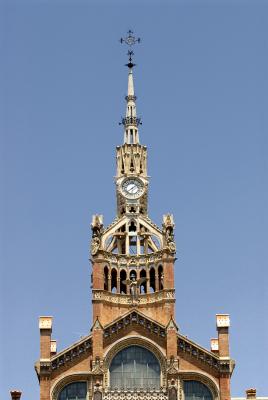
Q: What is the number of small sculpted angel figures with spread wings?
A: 1